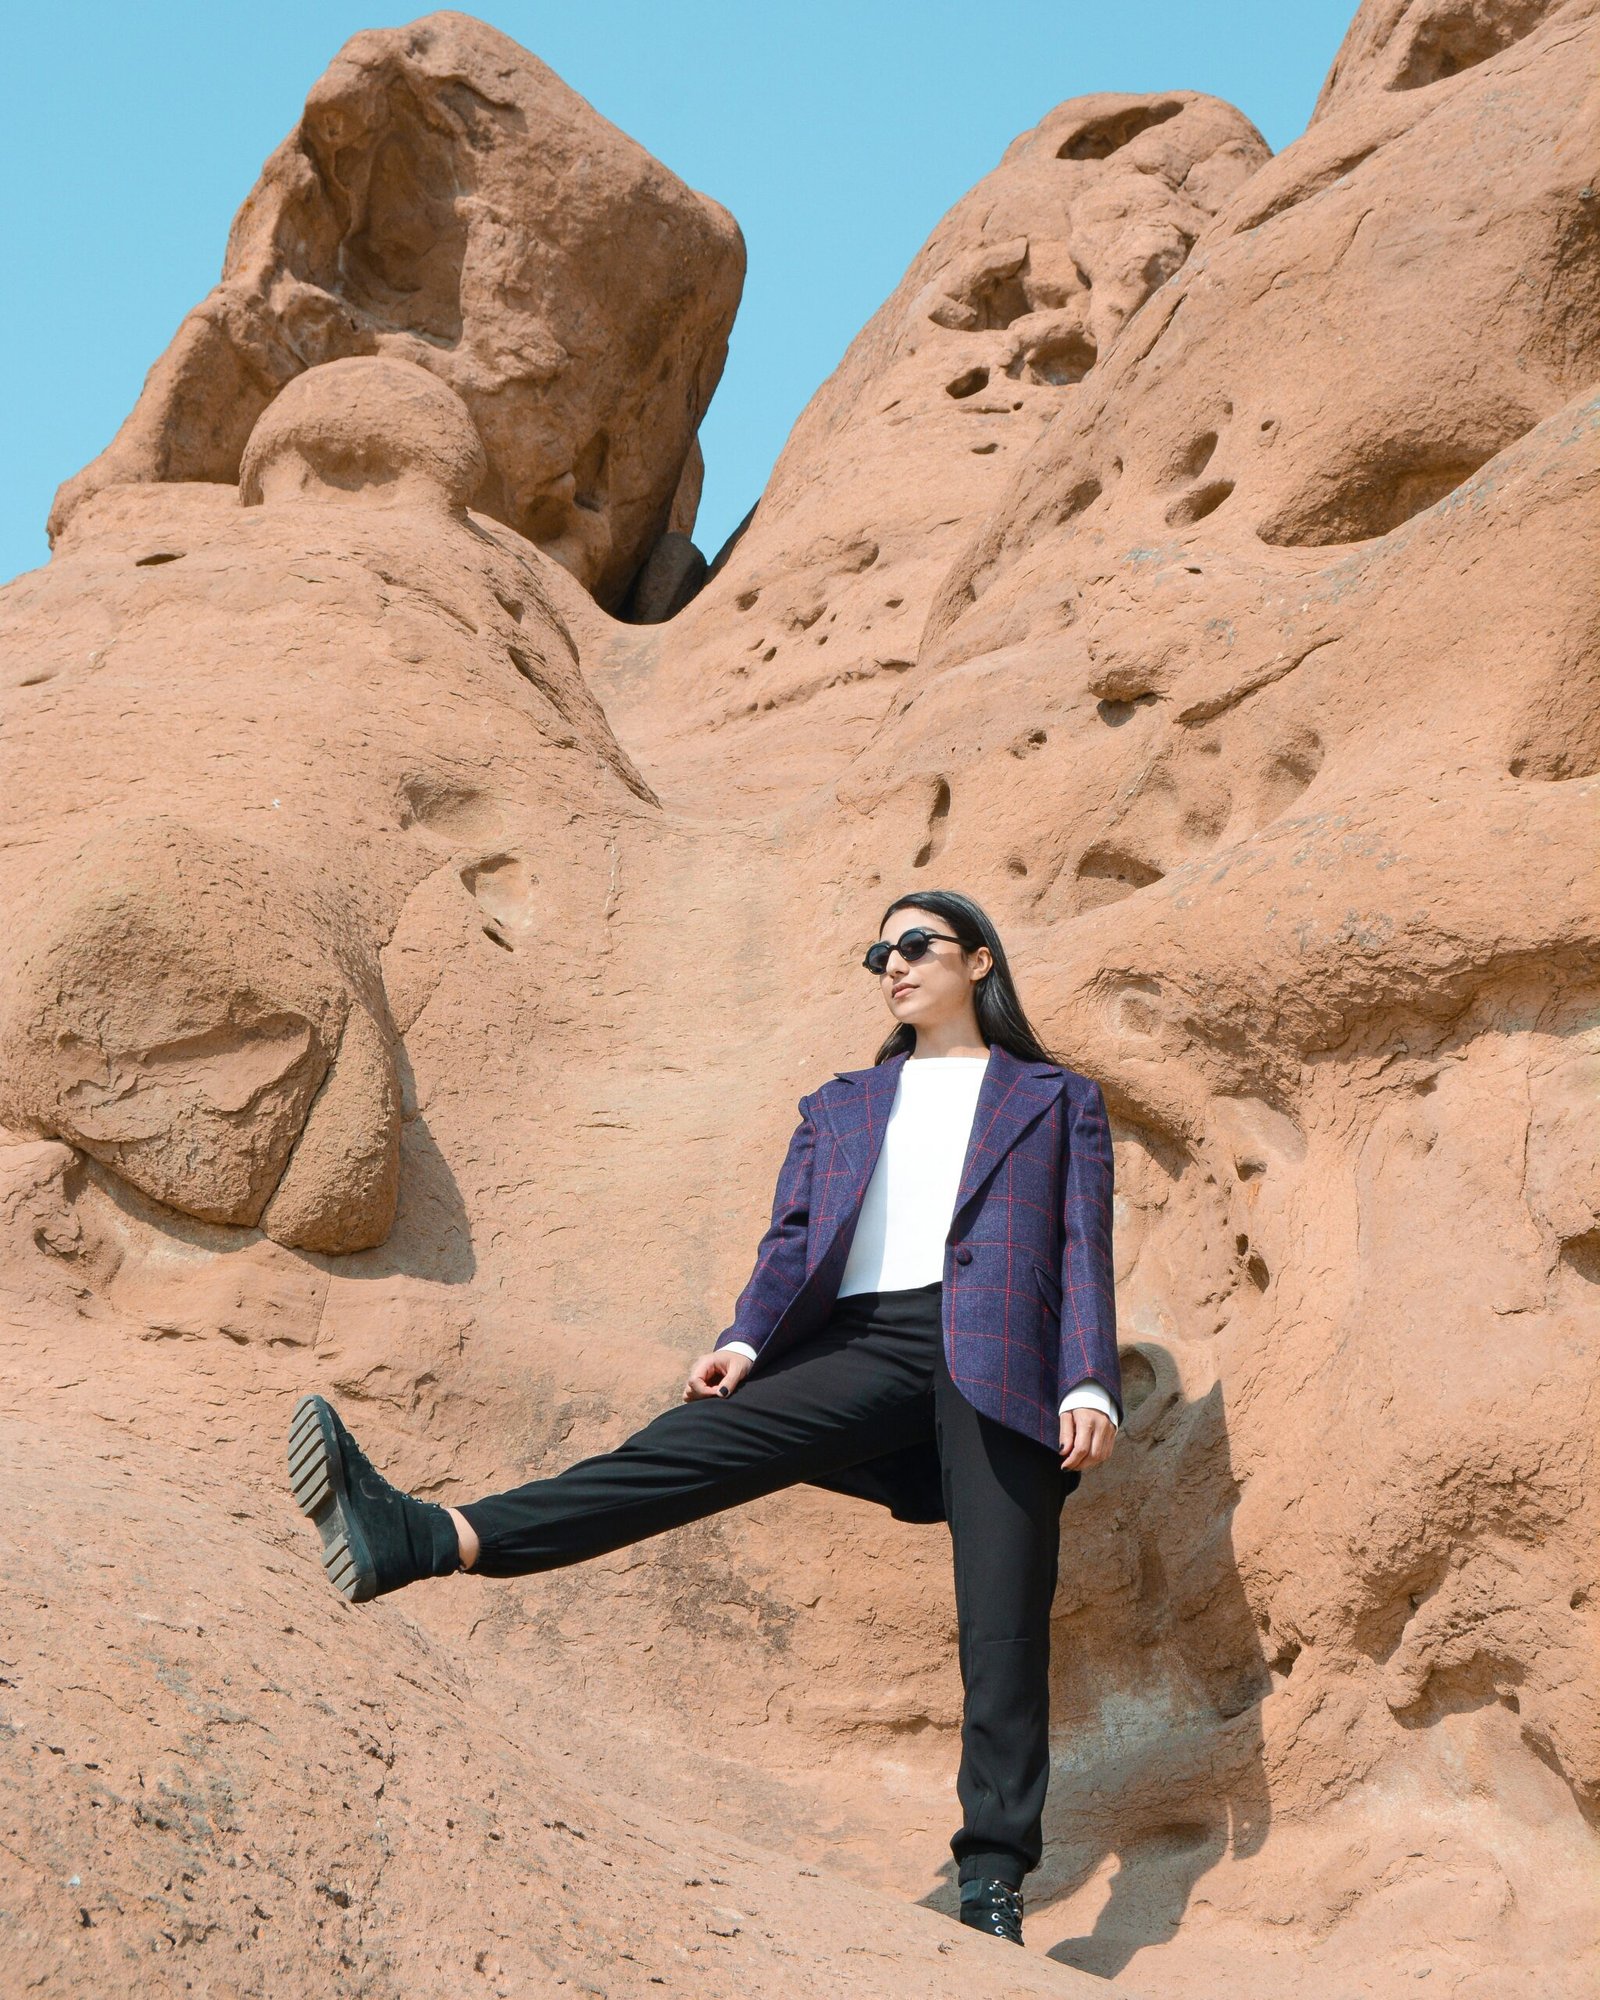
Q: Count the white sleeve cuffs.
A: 2